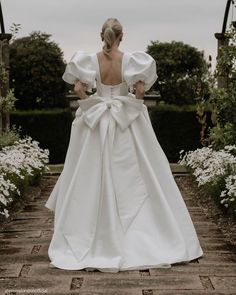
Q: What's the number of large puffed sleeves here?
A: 2